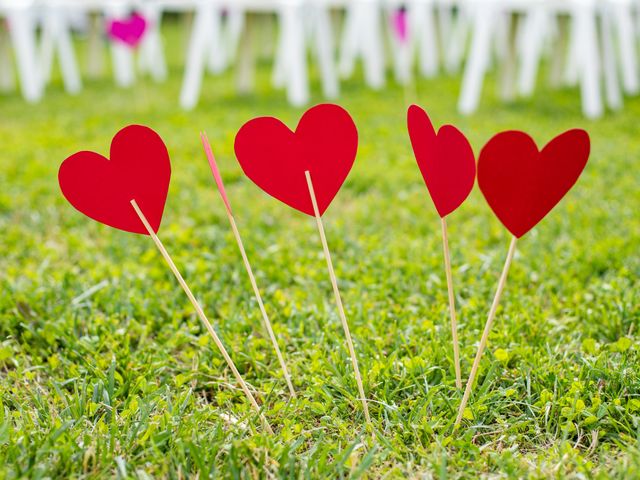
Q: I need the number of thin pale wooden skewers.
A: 5